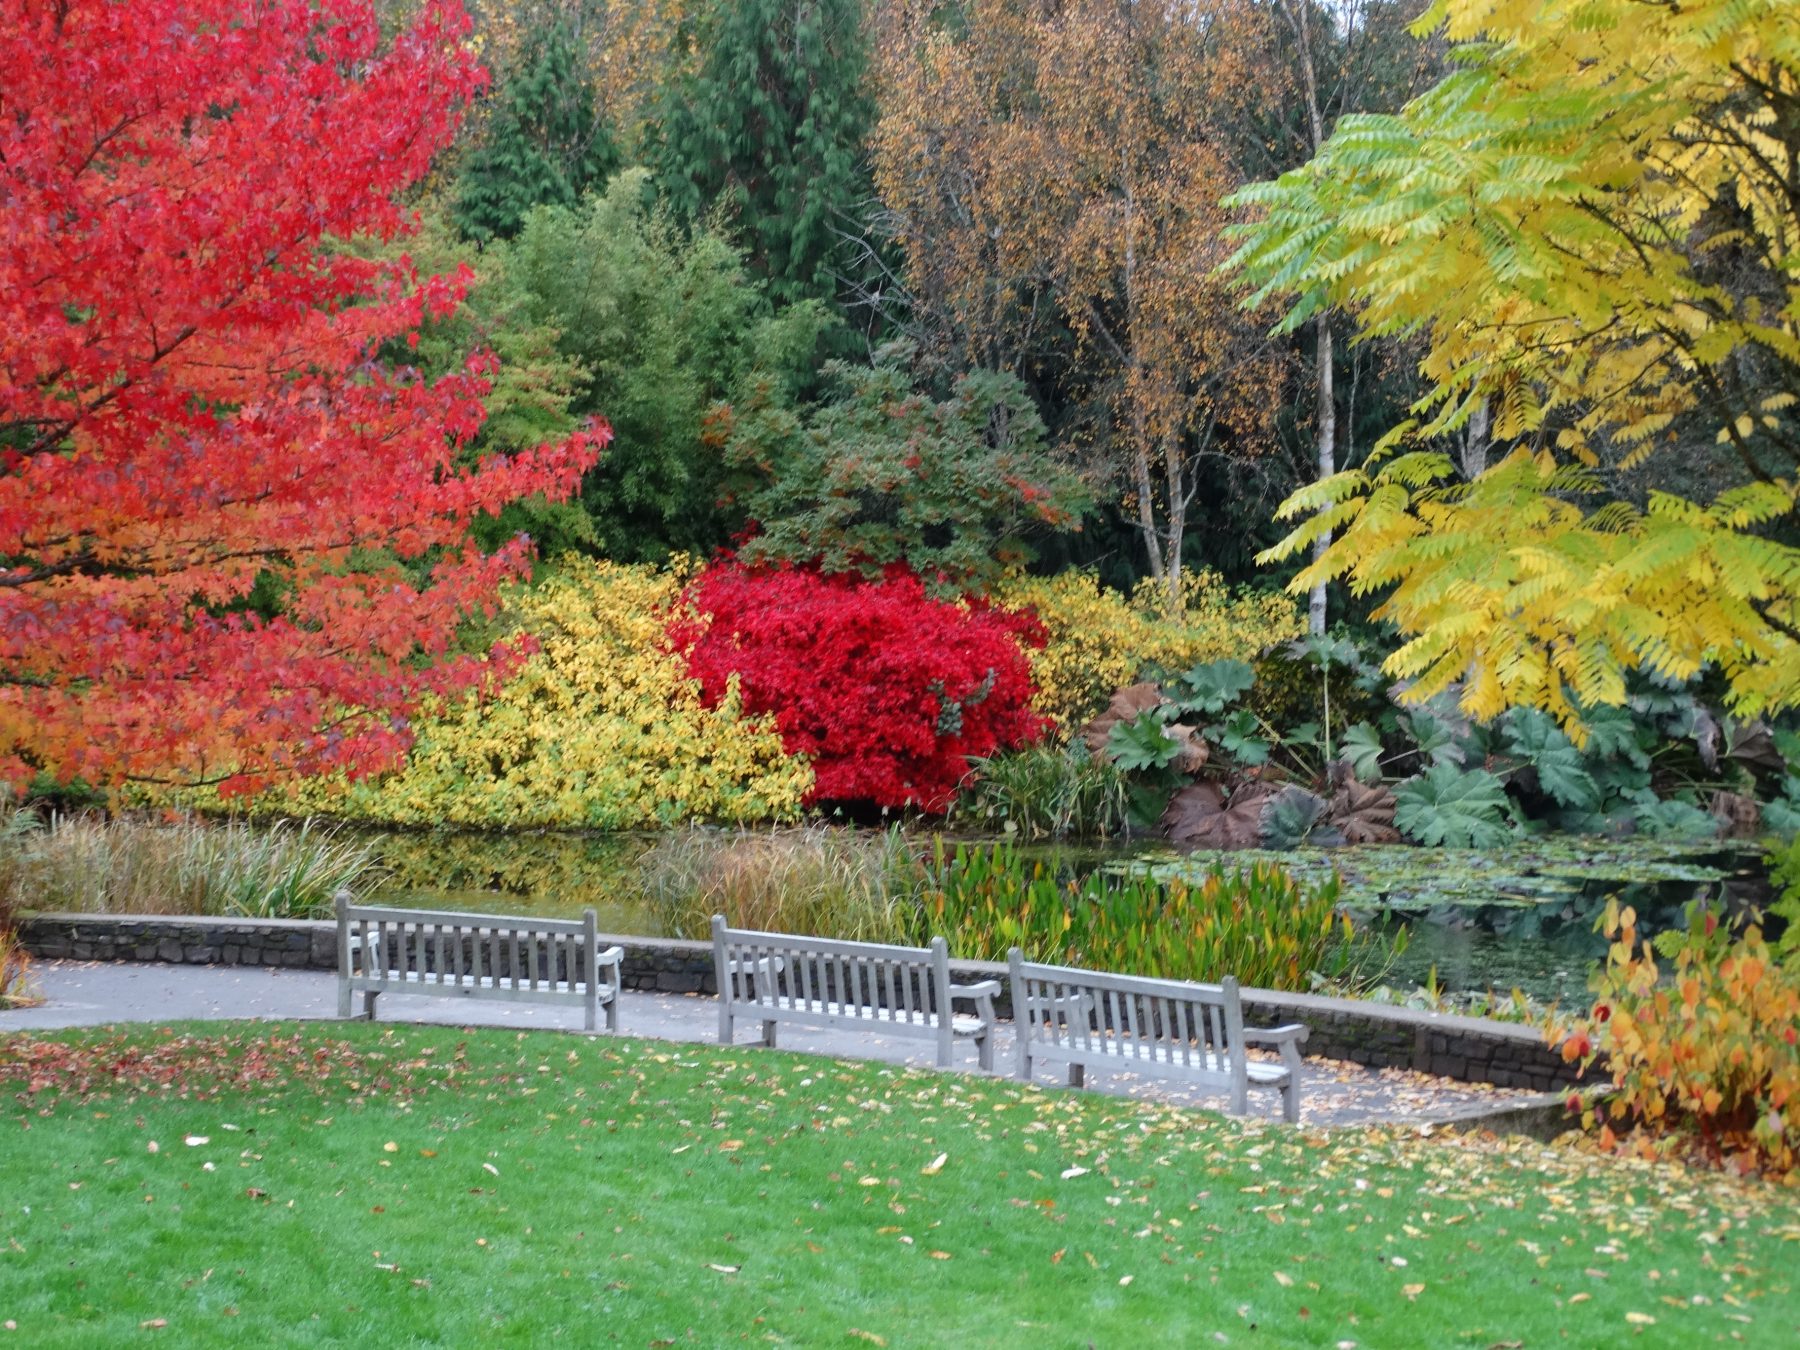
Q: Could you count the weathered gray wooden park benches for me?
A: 3